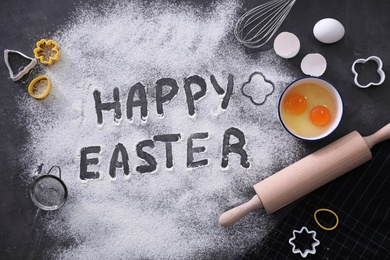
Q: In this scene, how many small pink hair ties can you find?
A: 0